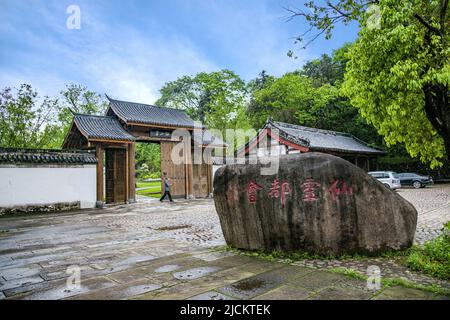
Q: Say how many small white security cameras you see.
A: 0